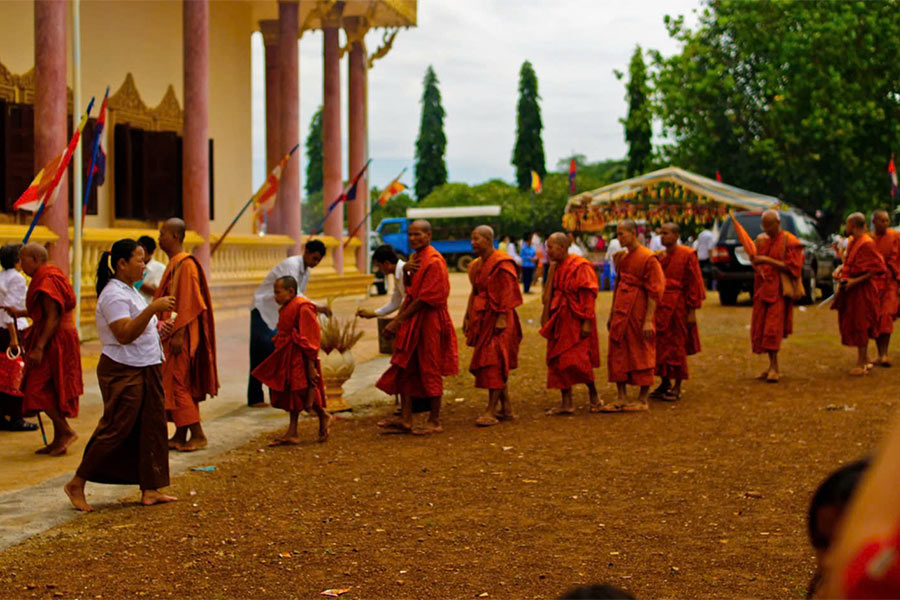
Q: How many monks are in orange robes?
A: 11